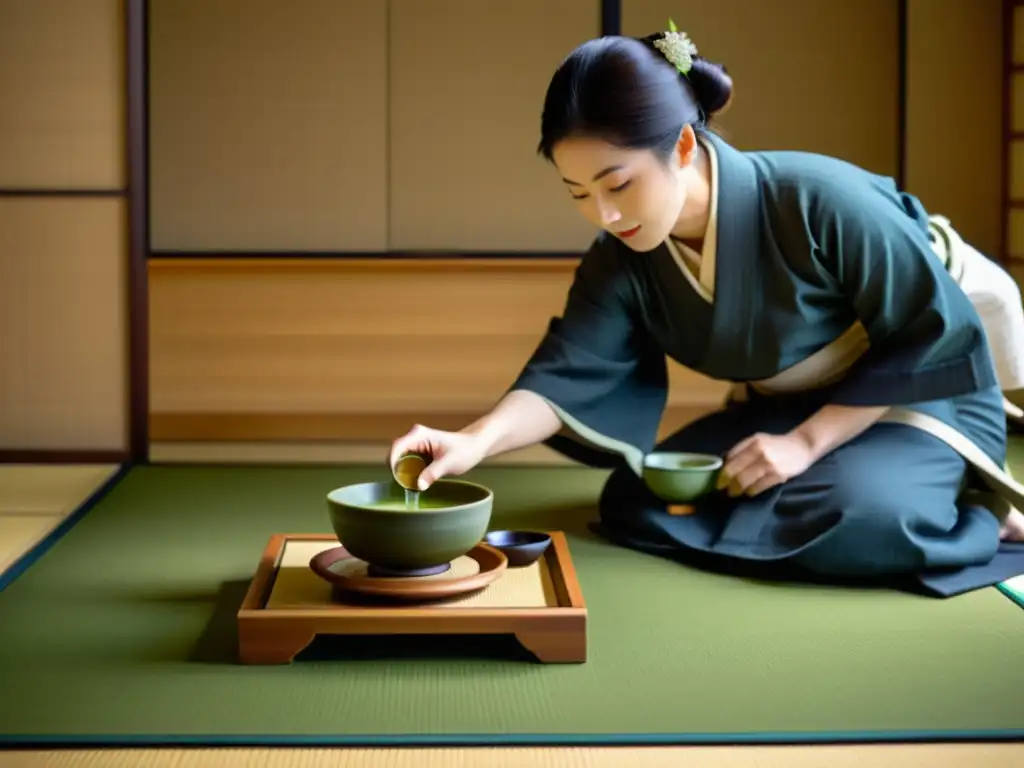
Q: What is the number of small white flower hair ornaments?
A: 1